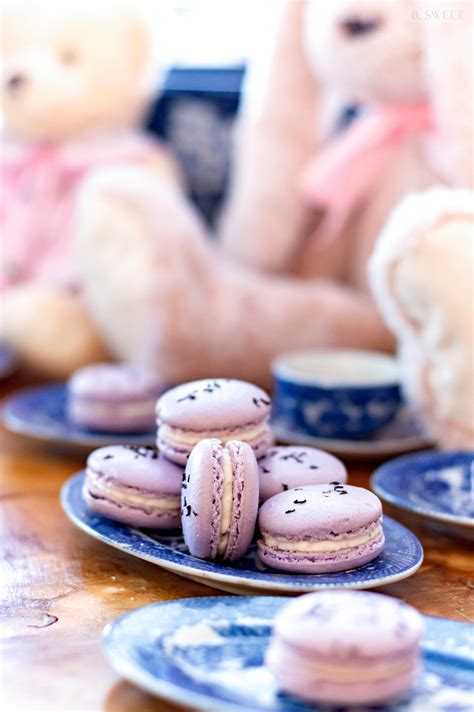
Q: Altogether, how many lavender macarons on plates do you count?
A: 7